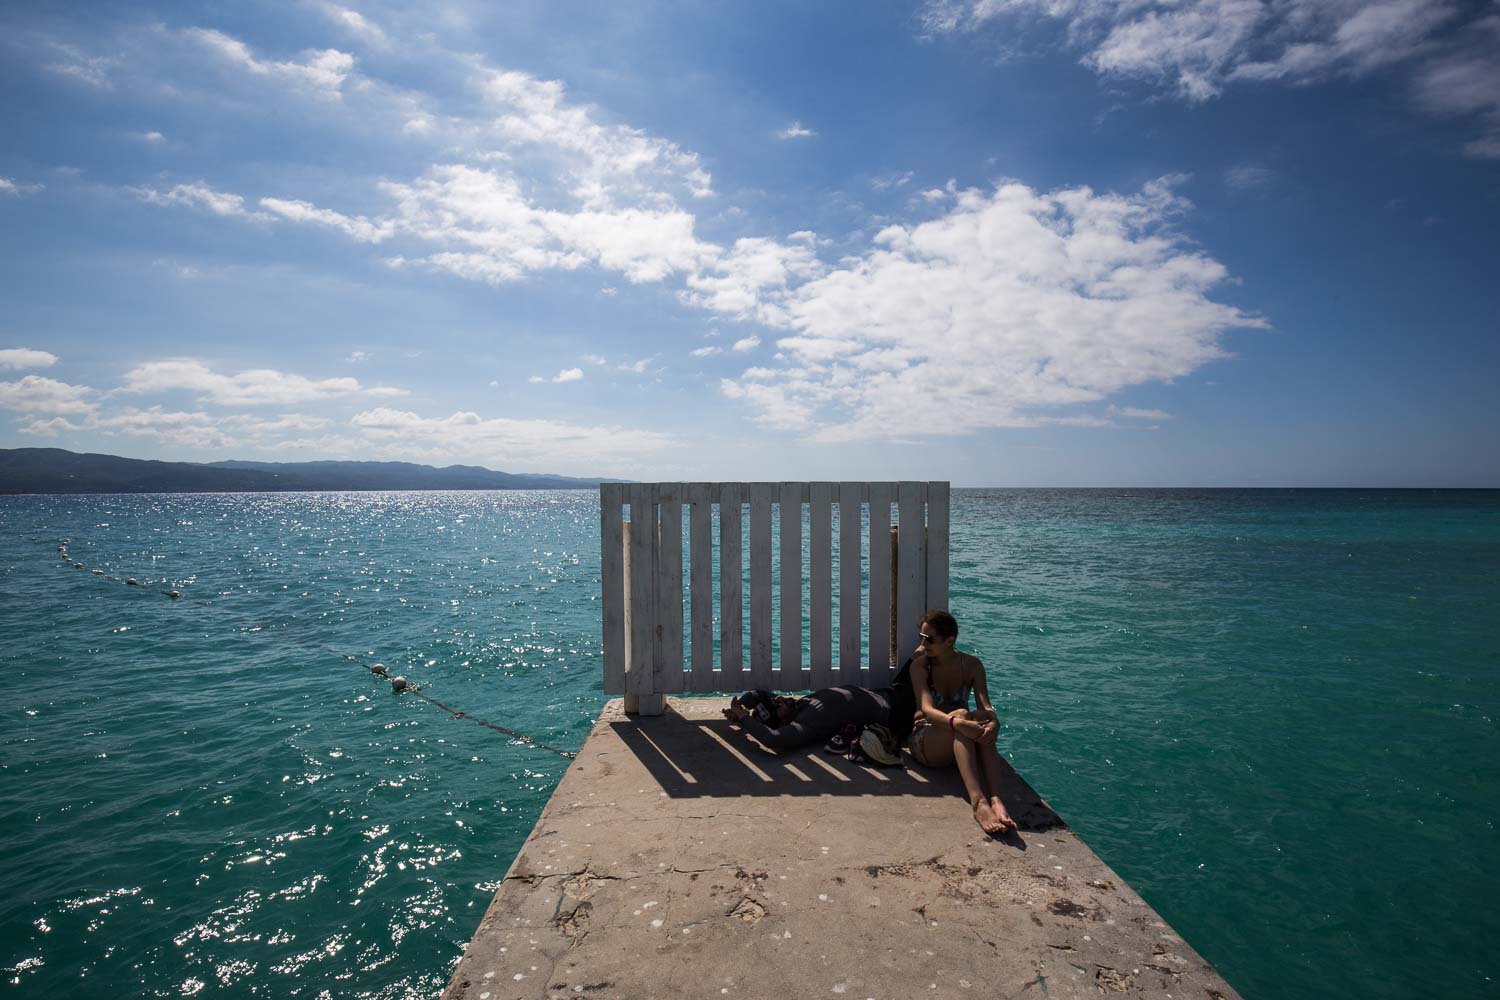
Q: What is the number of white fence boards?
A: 12